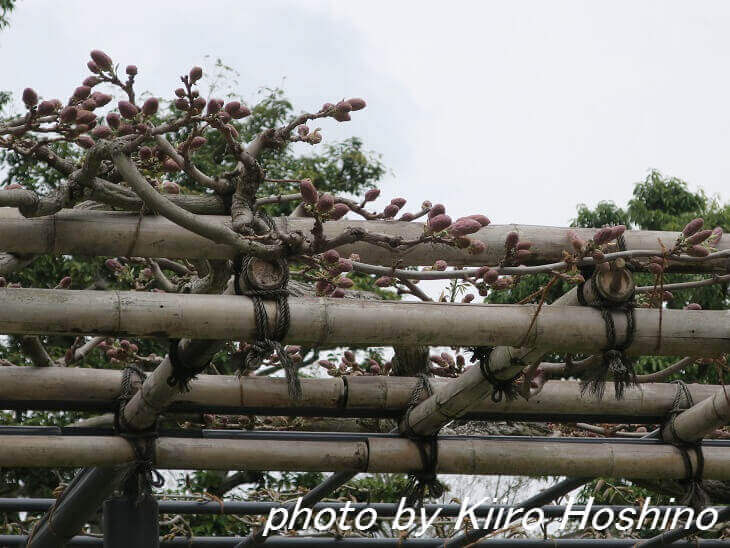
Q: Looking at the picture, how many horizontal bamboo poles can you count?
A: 4